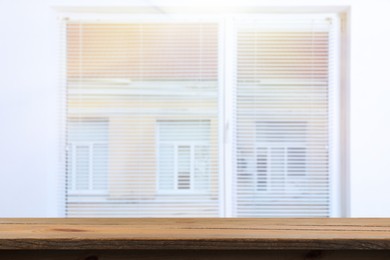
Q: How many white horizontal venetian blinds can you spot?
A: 2